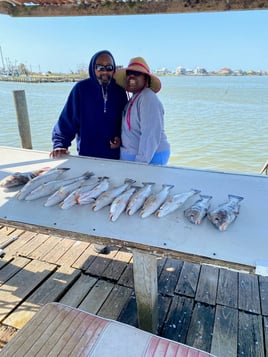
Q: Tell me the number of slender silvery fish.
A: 10